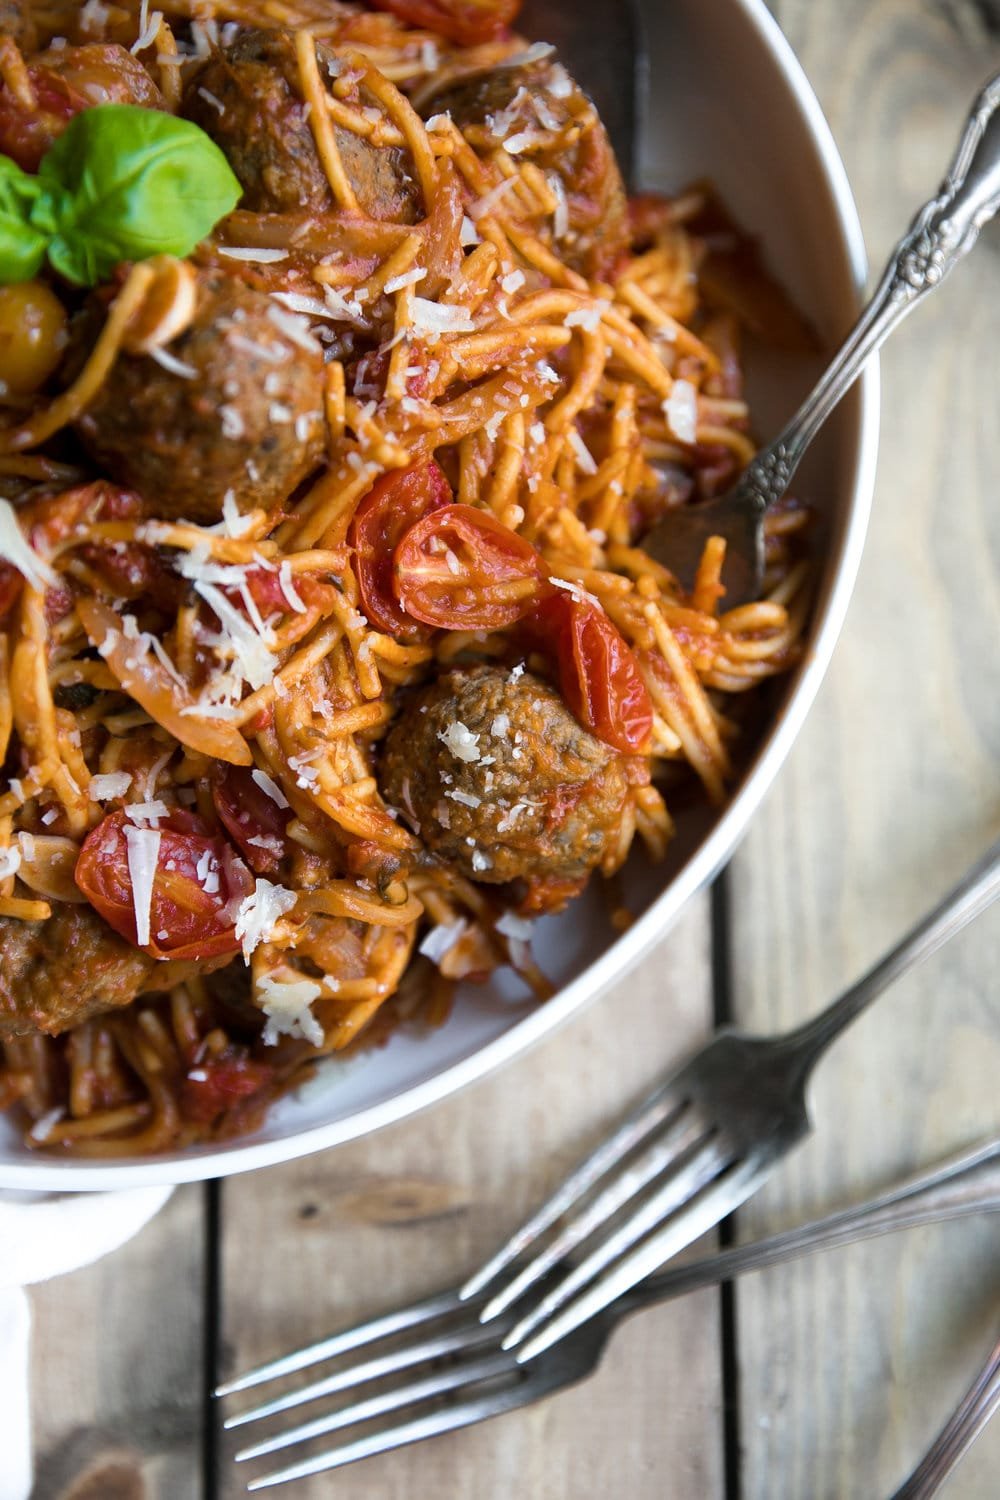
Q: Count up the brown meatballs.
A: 5